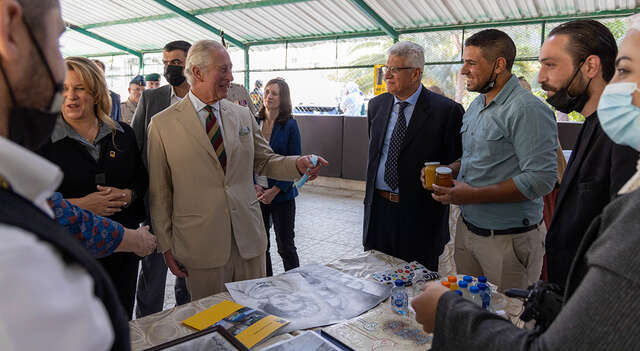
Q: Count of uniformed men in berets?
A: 2